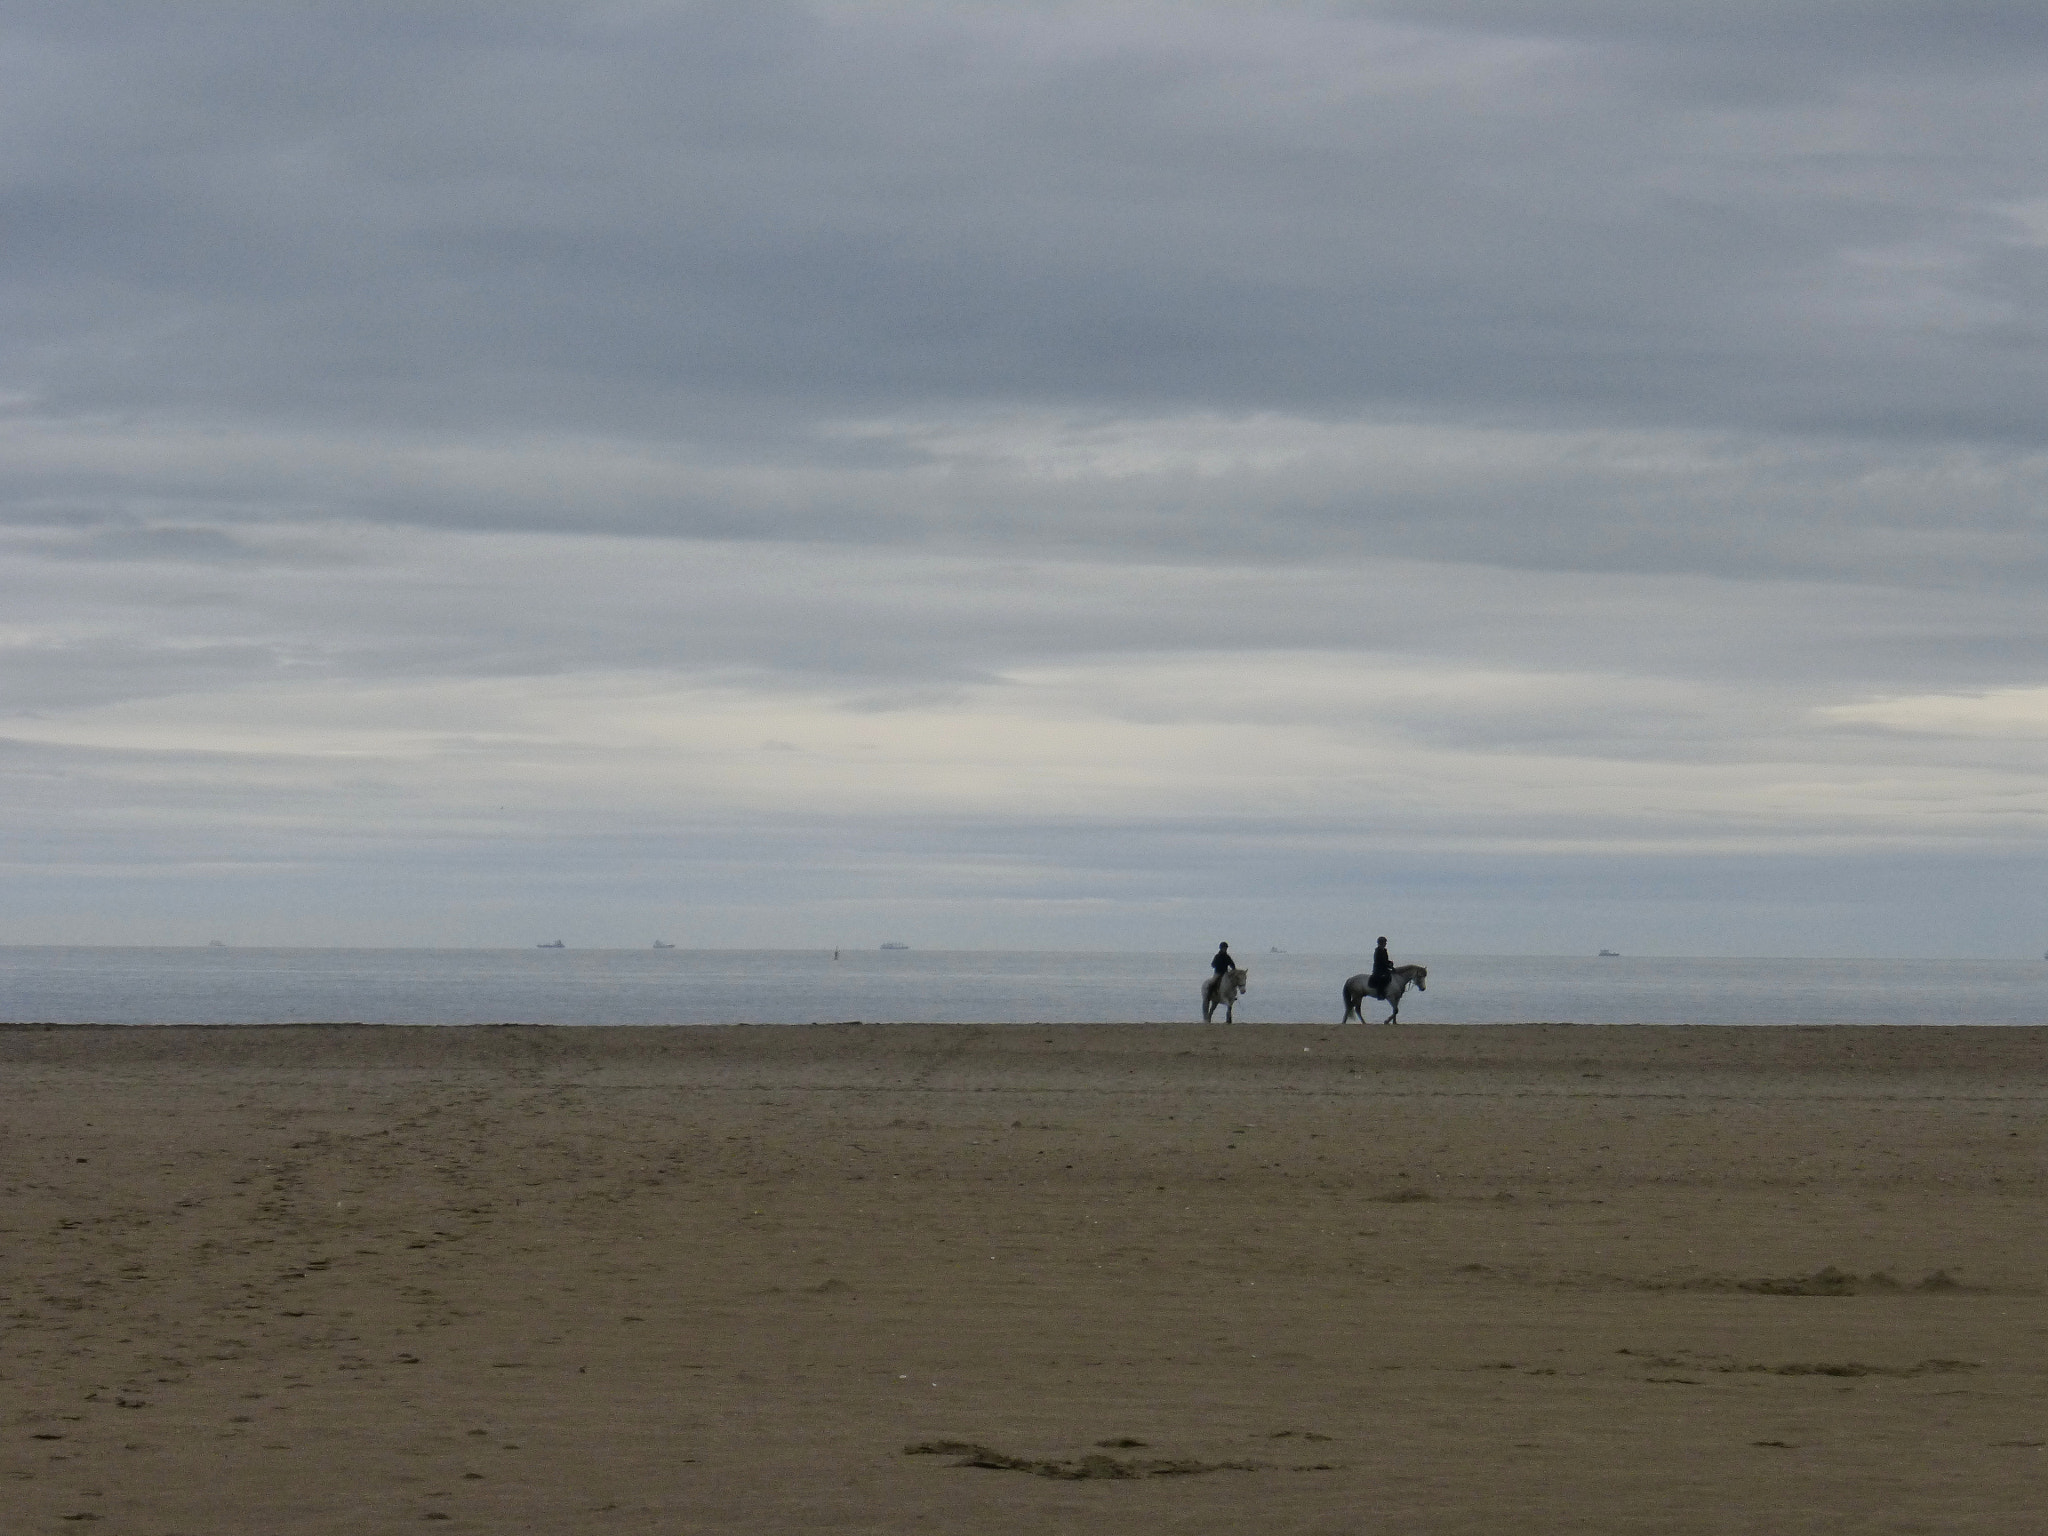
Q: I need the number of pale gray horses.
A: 2